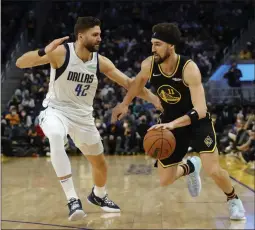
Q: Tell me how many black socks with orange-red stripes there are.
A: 2